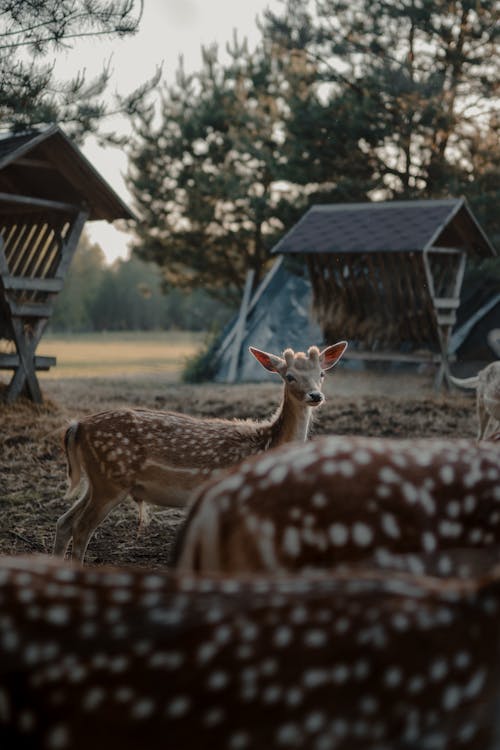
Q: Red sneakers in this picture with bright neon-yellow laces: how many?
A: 0